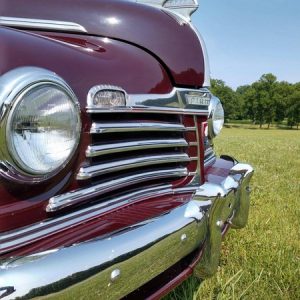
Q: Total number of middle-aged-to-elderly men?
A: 0